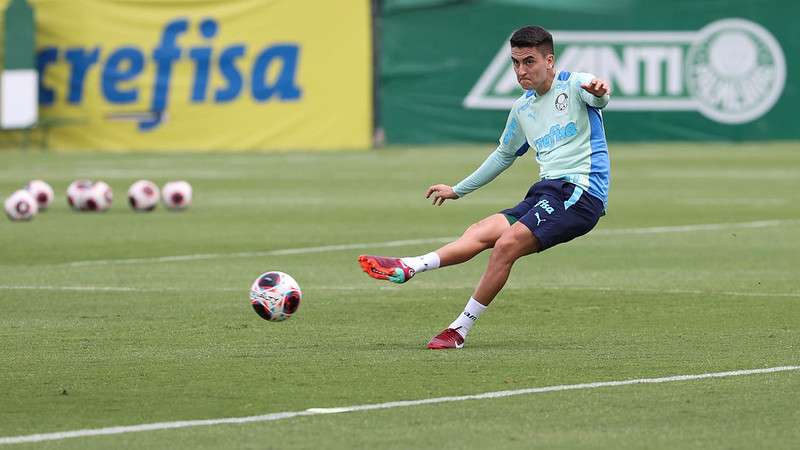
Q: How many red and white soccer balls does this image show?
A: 7